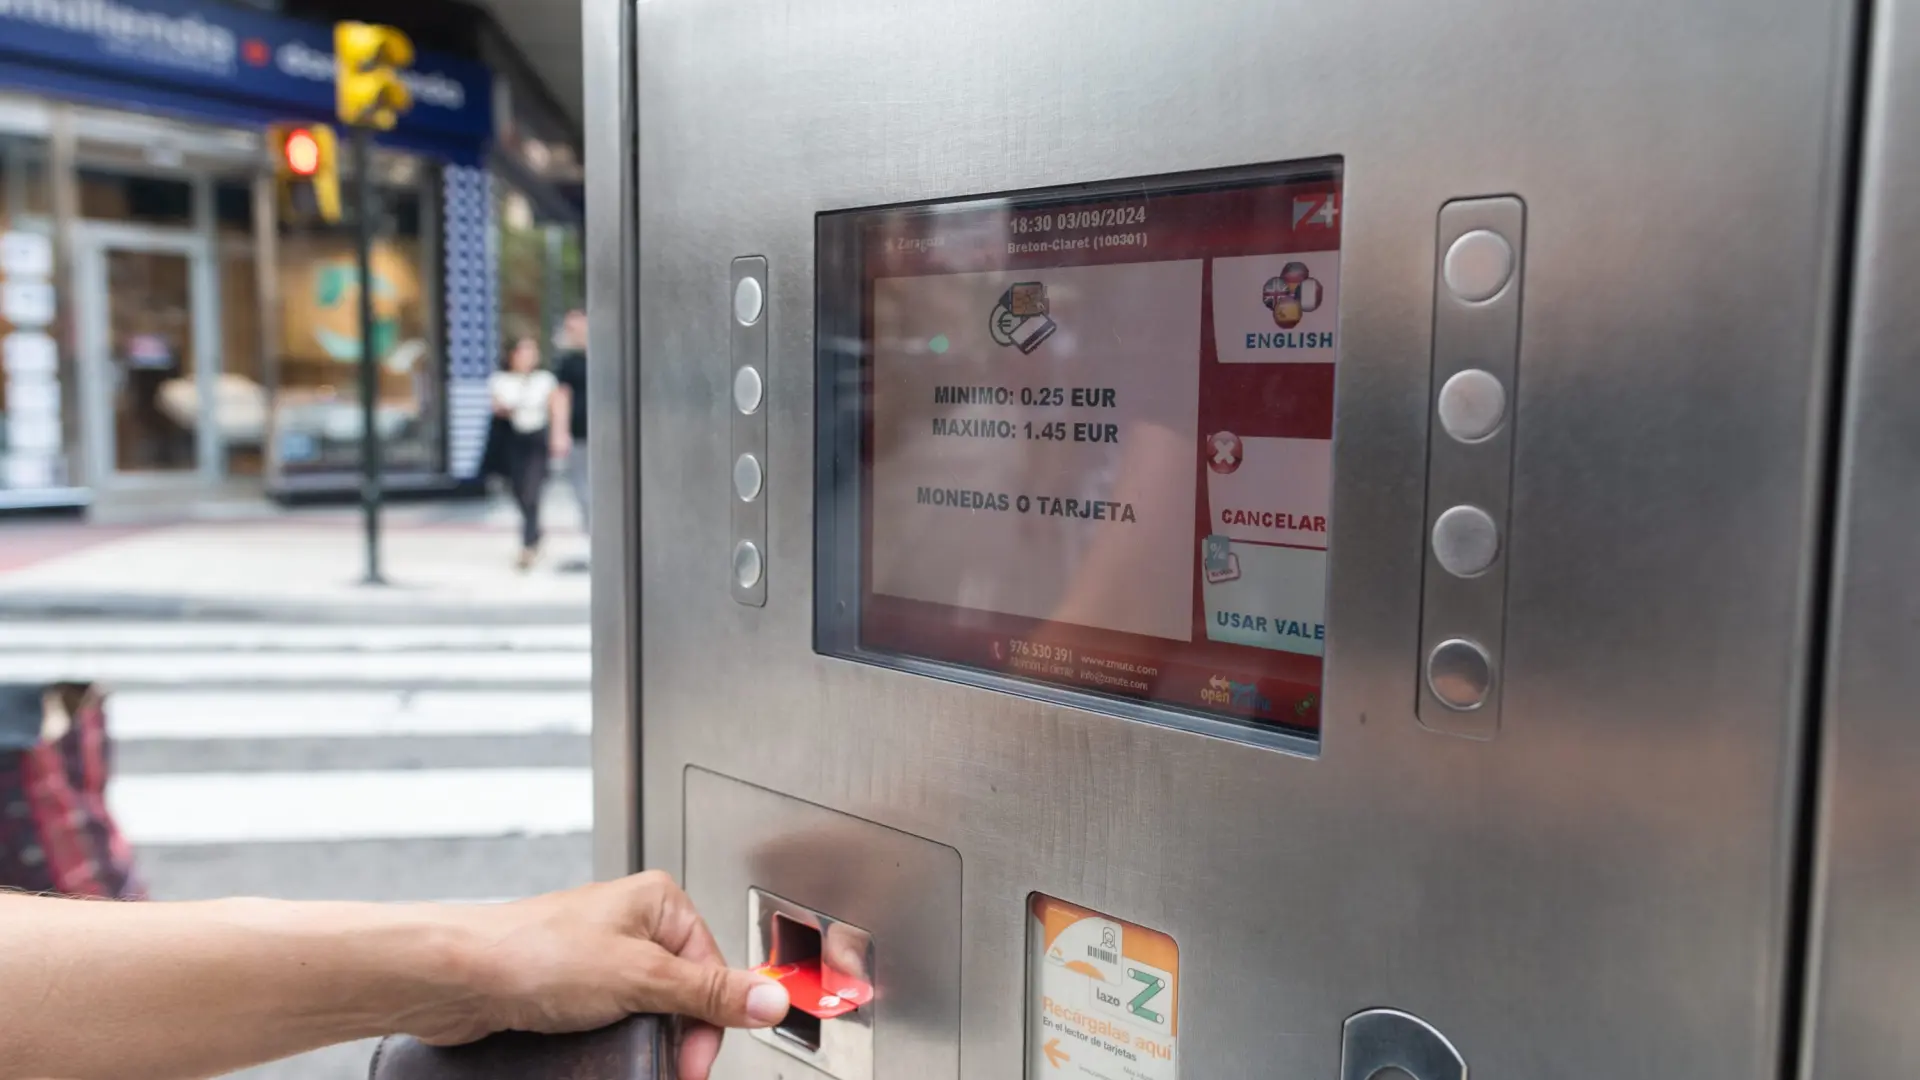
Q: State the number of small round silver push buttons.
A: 8